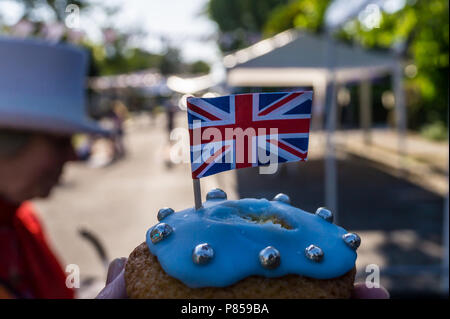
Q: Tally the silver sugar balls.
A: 9